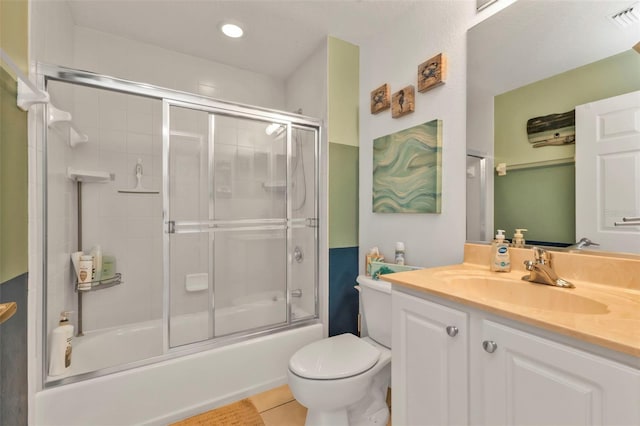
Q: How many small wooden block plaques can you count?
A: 3